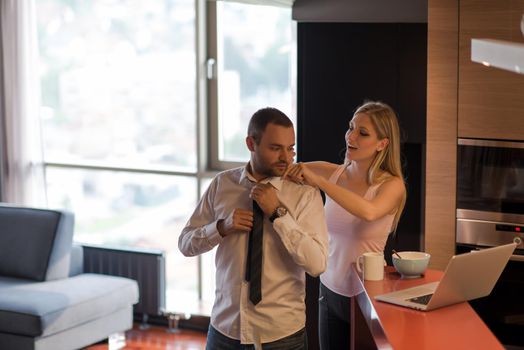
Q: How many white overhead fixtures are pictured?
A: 1